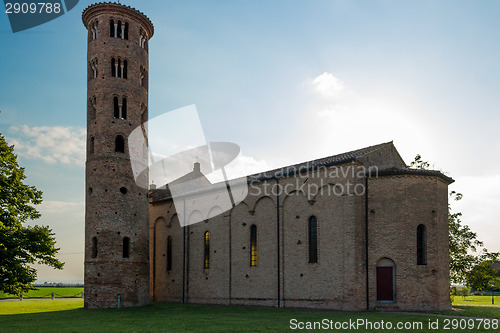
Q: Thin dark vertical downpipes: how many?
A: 3